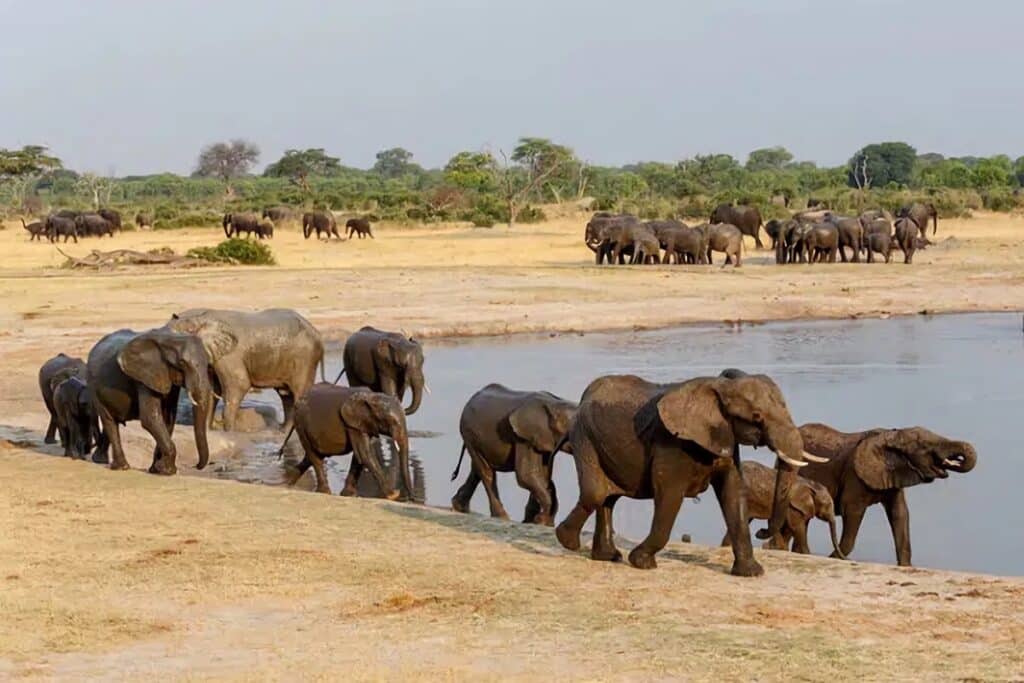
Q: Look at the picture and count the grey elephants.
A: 1